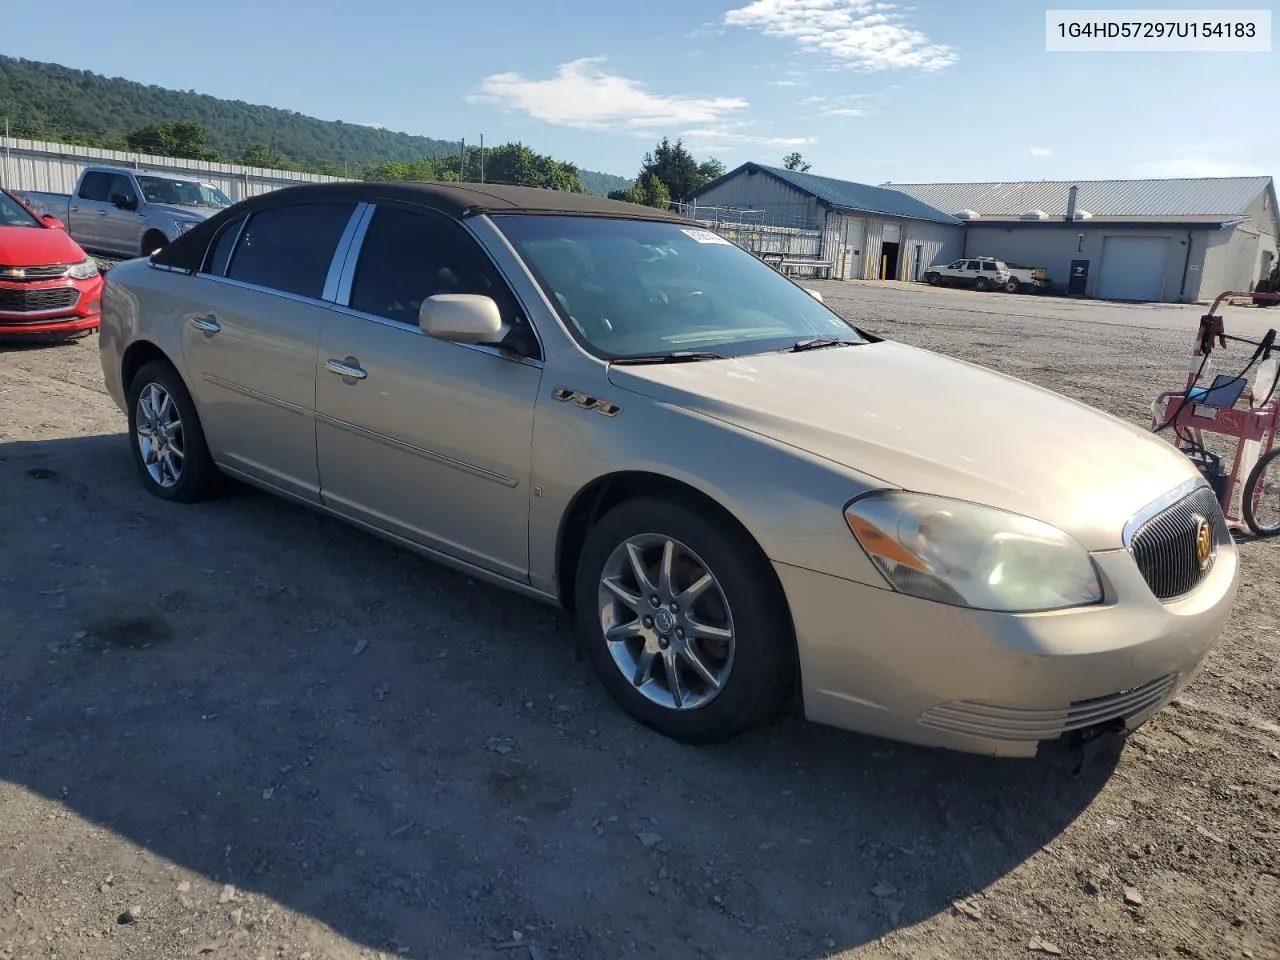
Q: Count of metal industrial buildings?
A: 2